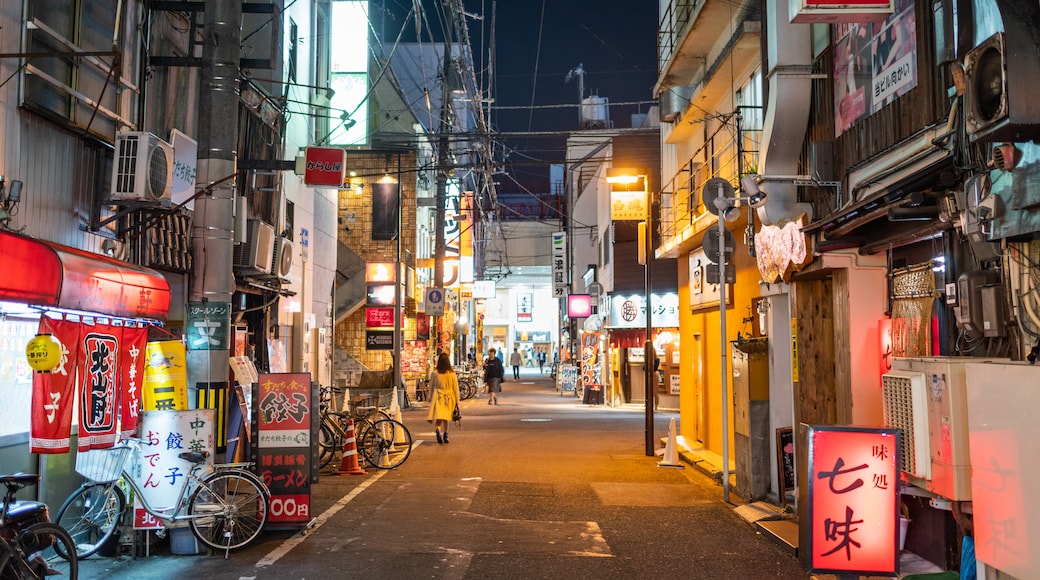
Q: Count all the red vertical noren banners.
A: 3